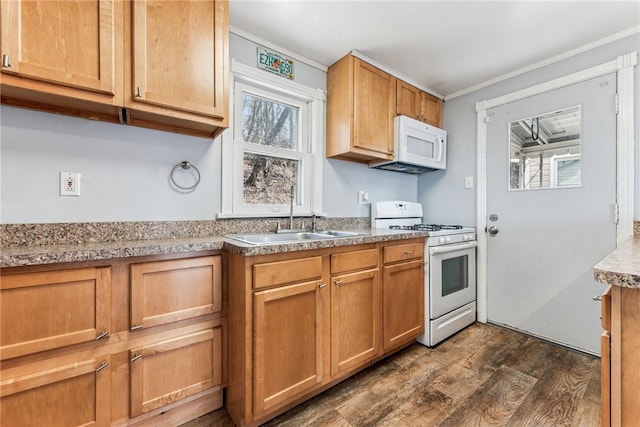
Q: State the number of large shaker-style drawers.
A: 4